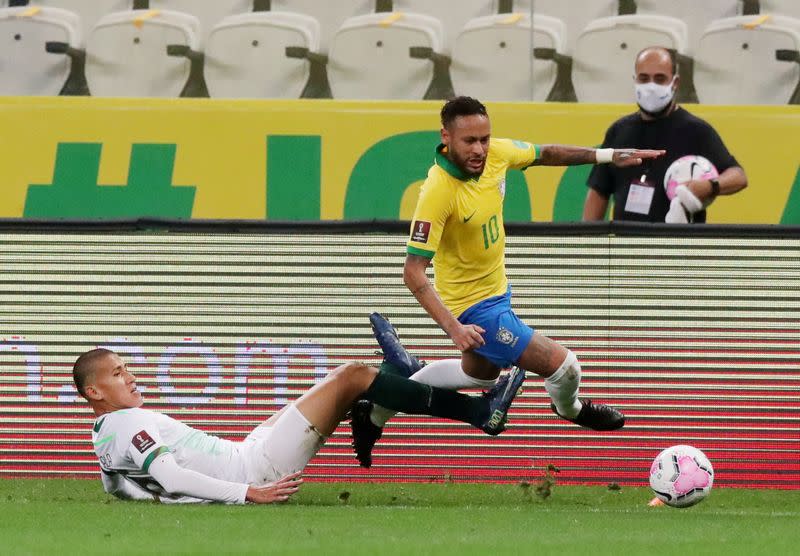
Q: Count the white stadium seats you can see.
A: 7